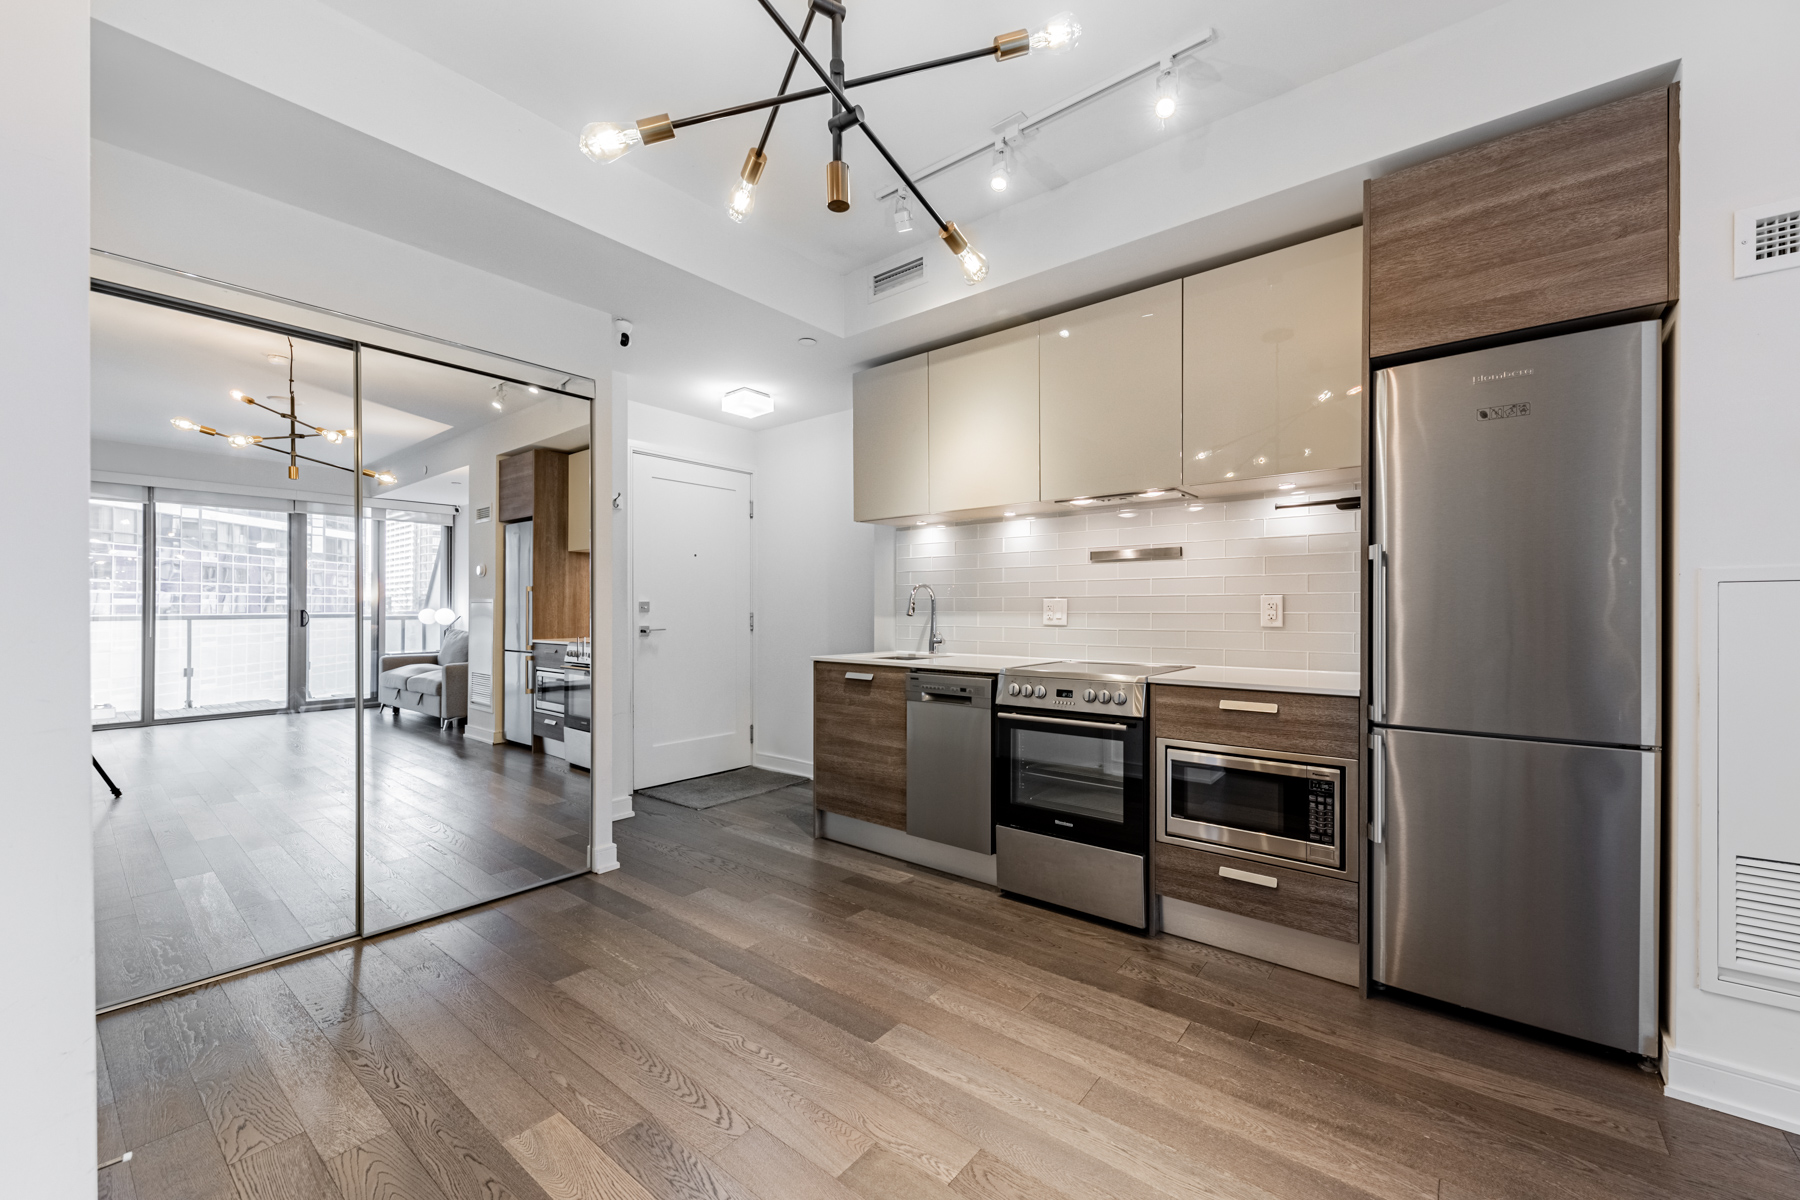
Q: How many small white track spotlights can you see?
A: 3